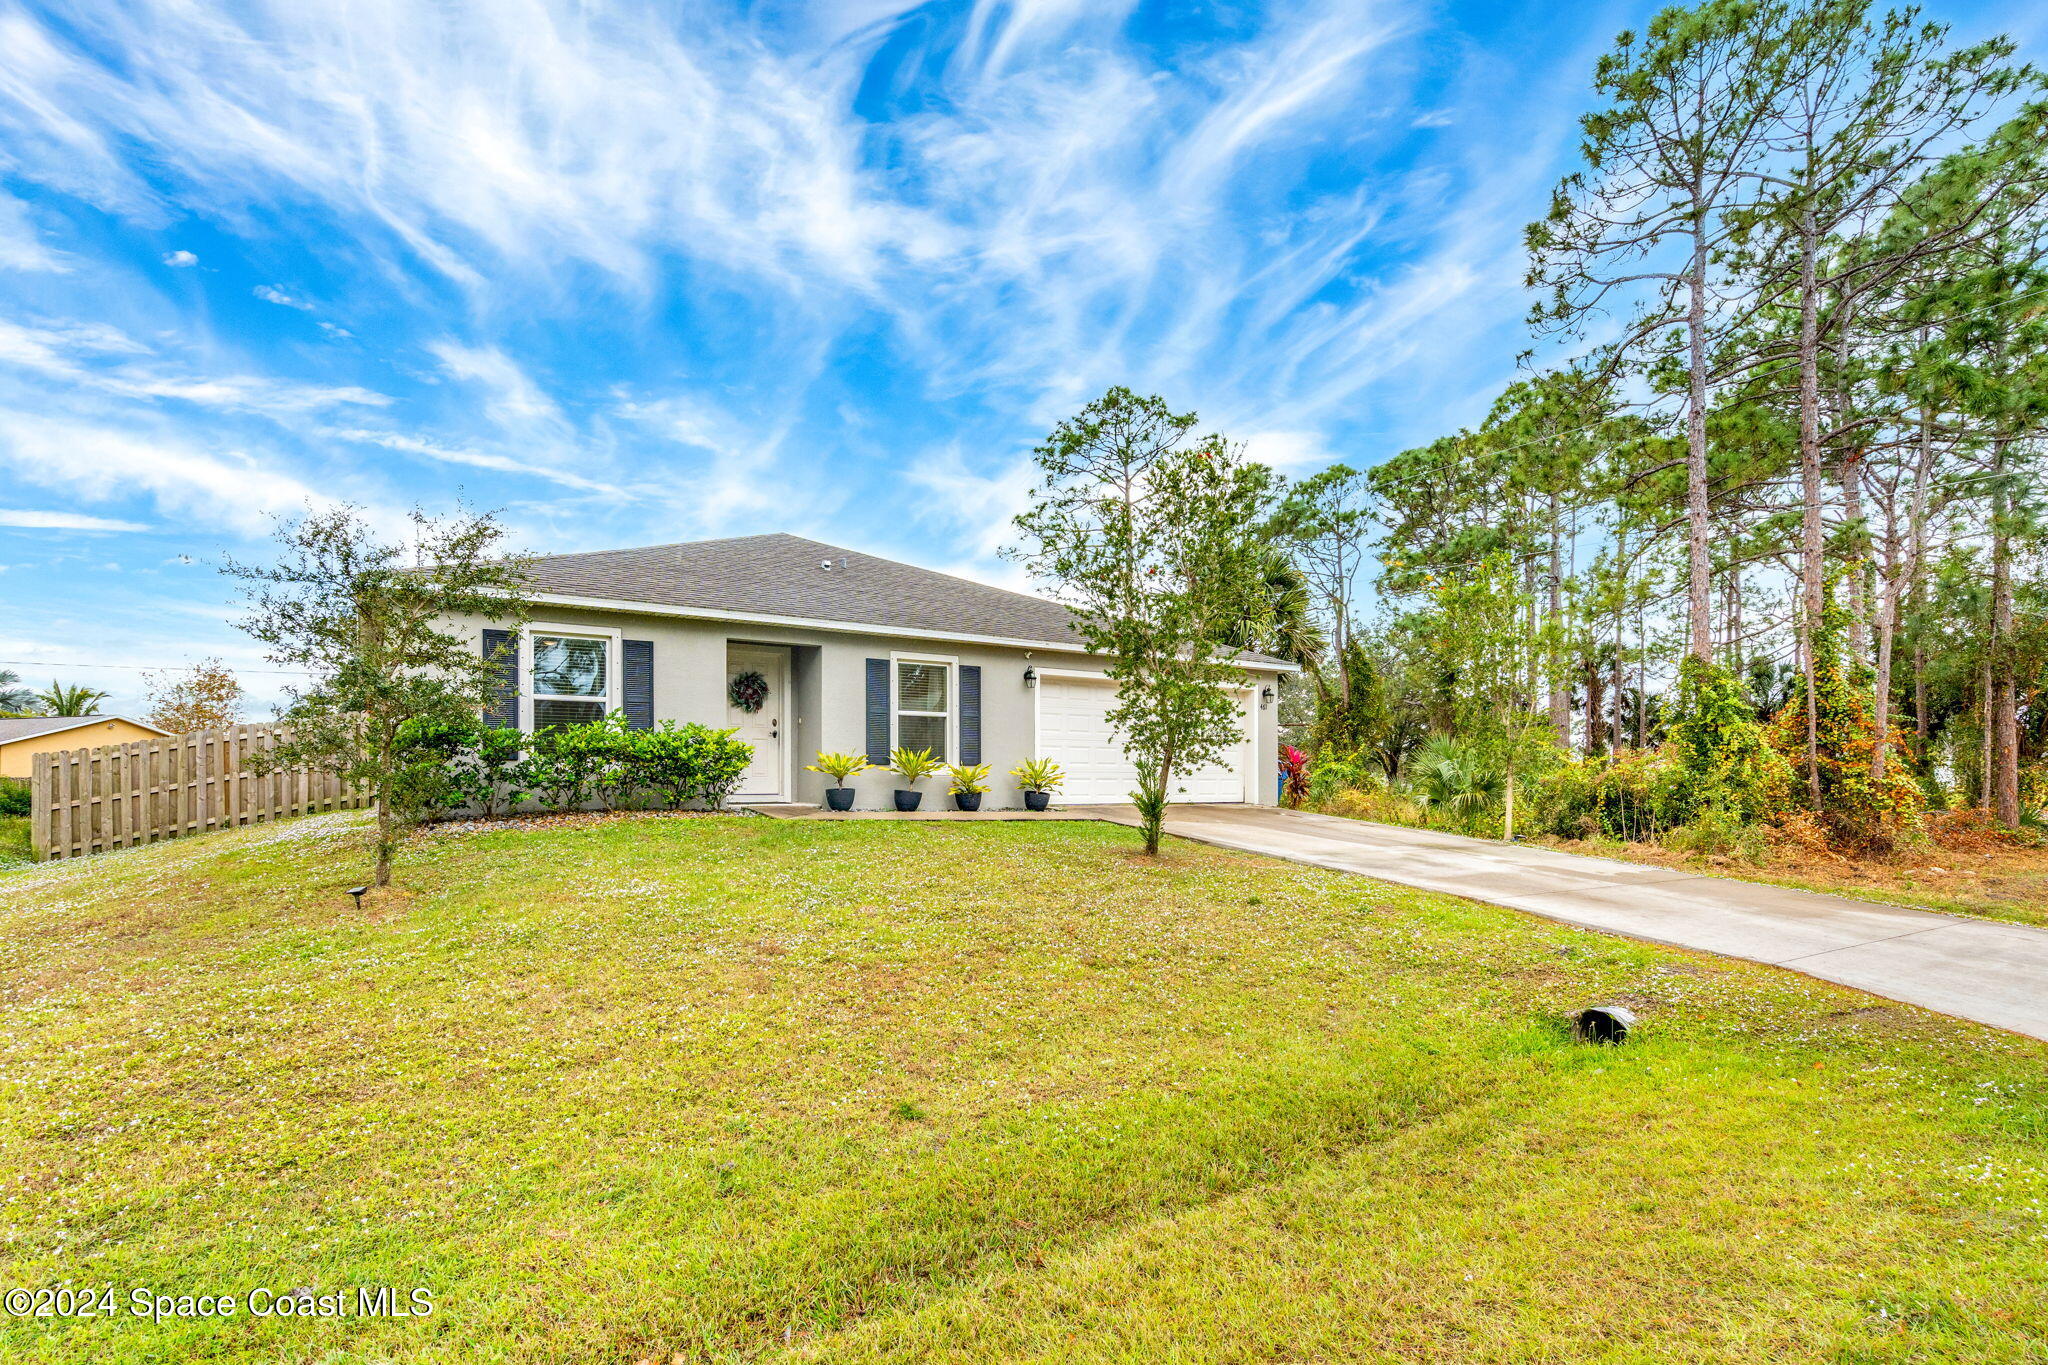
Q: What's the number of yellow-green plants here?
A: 4